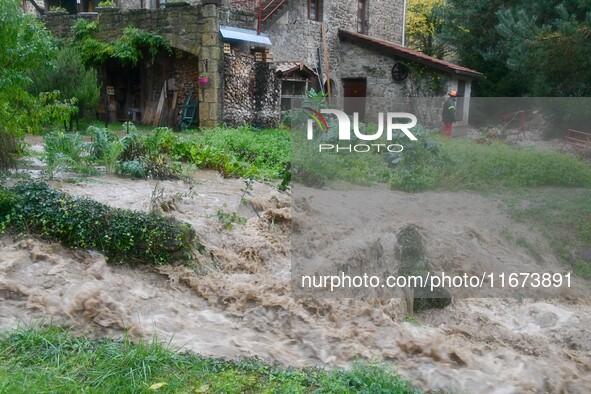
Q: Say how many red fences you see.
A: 2